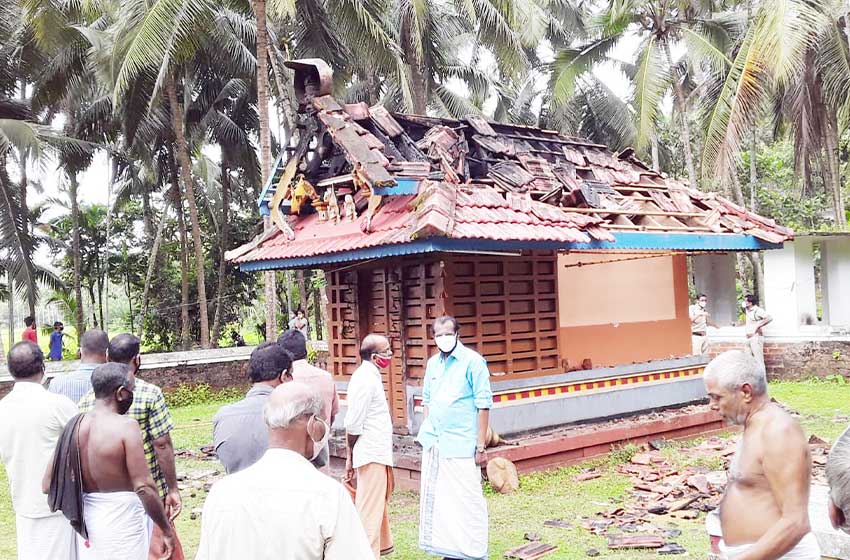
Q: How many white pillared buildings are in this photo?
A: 1